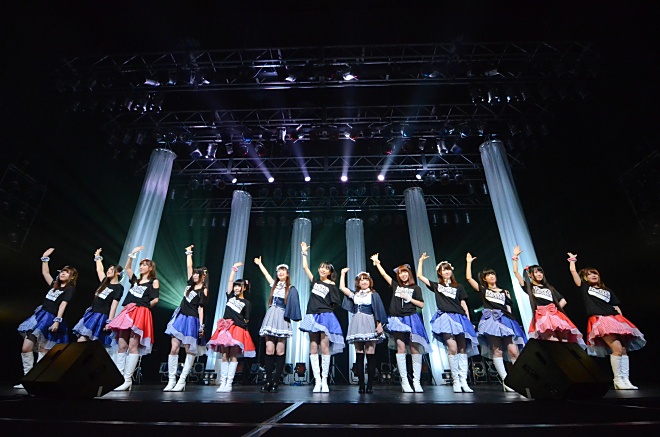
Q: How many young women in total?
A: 13